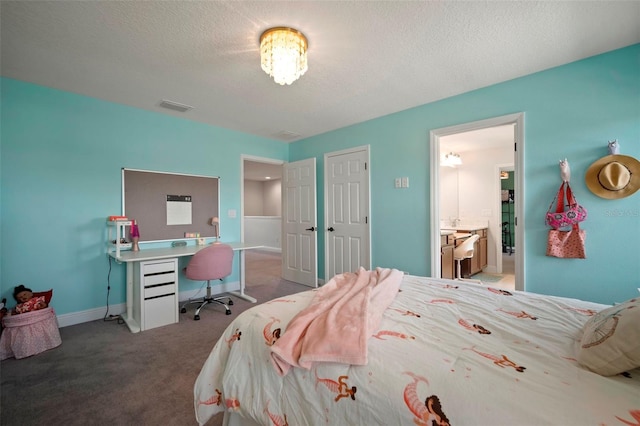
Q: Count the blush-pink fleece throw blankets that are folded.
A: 1